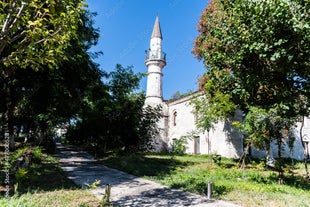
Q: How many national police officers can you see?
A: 0